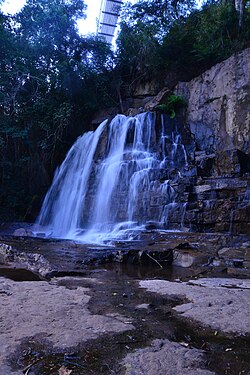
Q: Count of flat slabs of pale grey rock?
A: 3